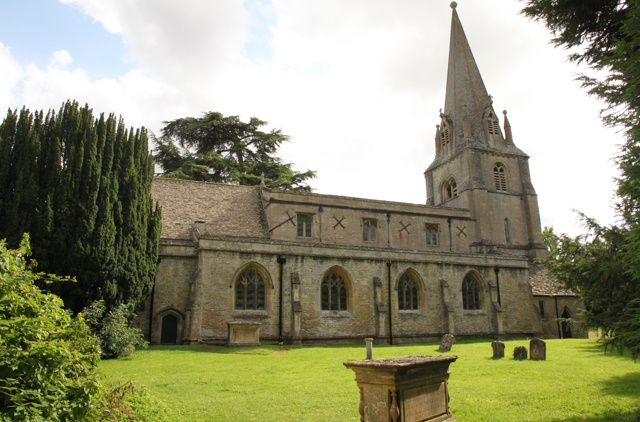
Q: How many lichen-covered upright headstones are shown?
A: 4